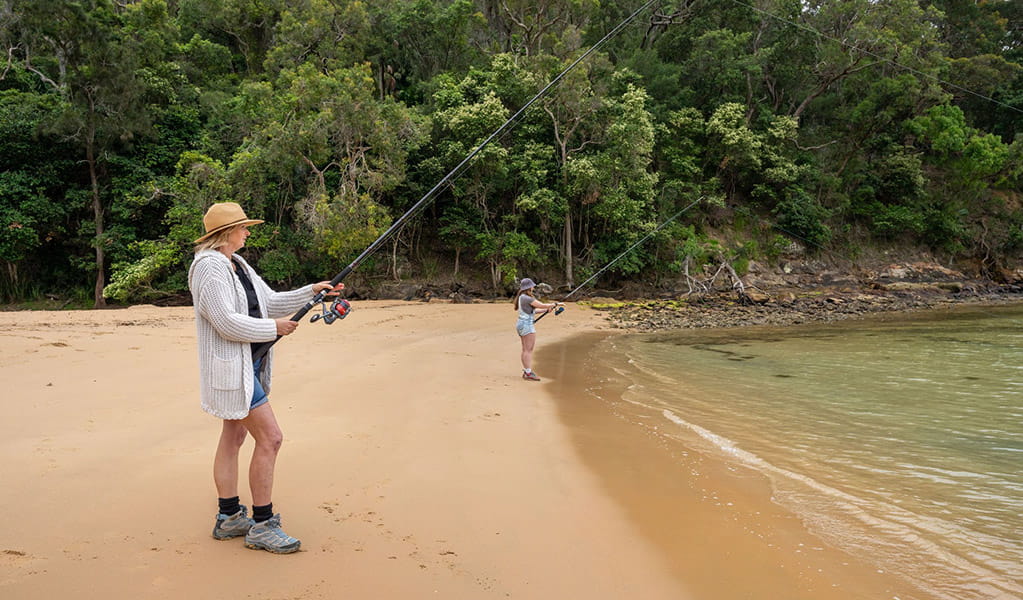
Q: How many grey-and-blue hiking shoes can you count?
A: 2